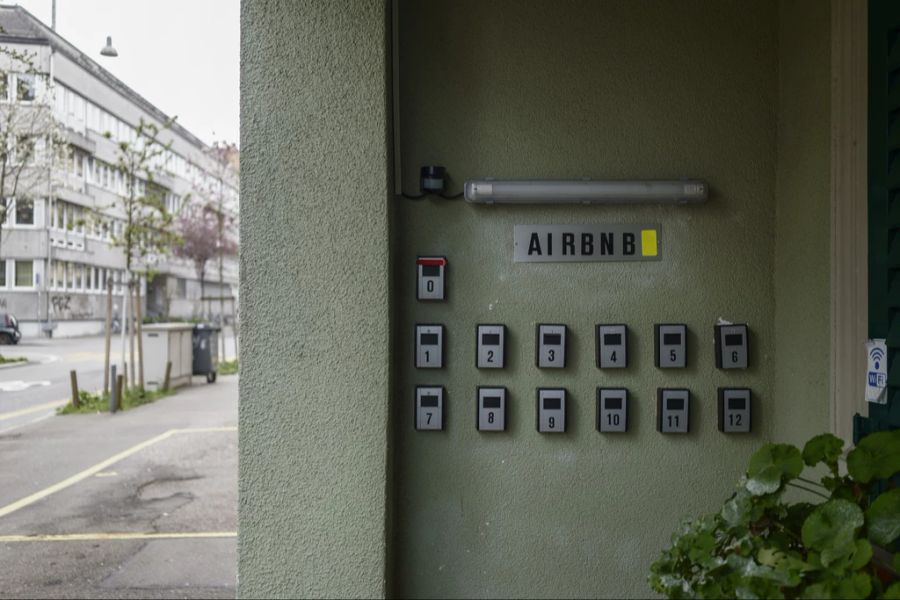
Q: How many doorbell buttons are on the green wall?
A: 13